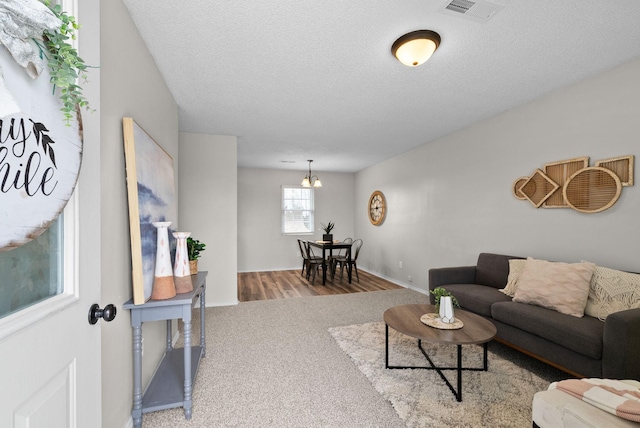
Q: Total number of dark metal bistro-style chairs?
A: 4